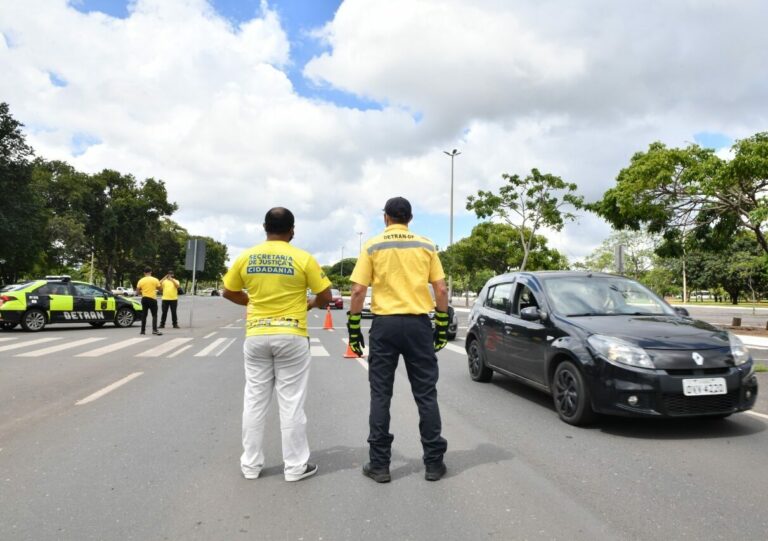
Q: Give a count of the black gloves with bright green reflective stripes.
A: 2